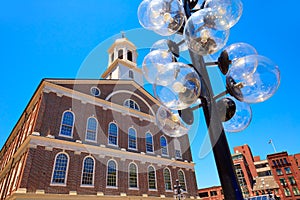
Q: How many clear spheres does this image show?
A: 11